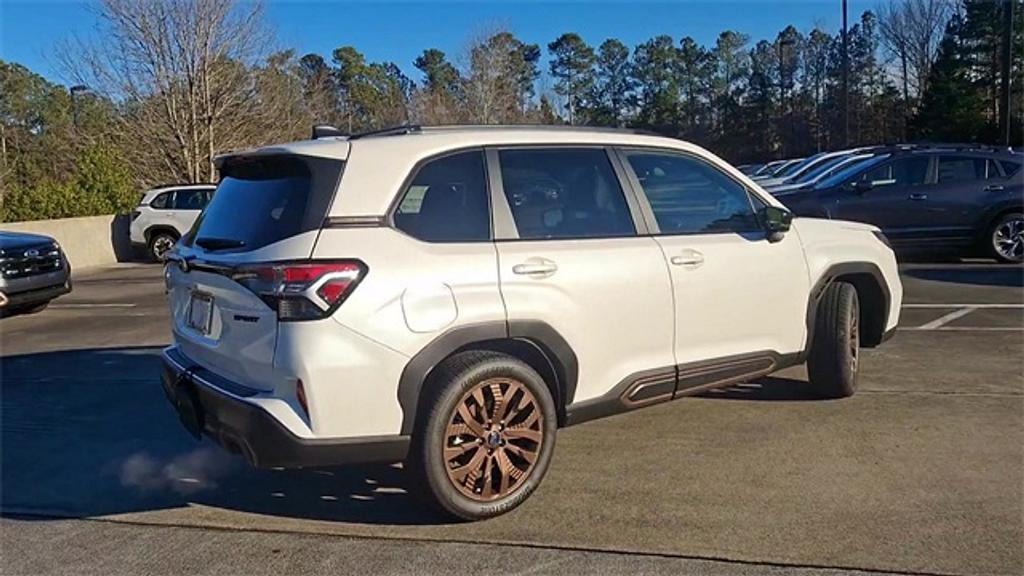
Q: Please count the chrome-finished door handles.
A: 0